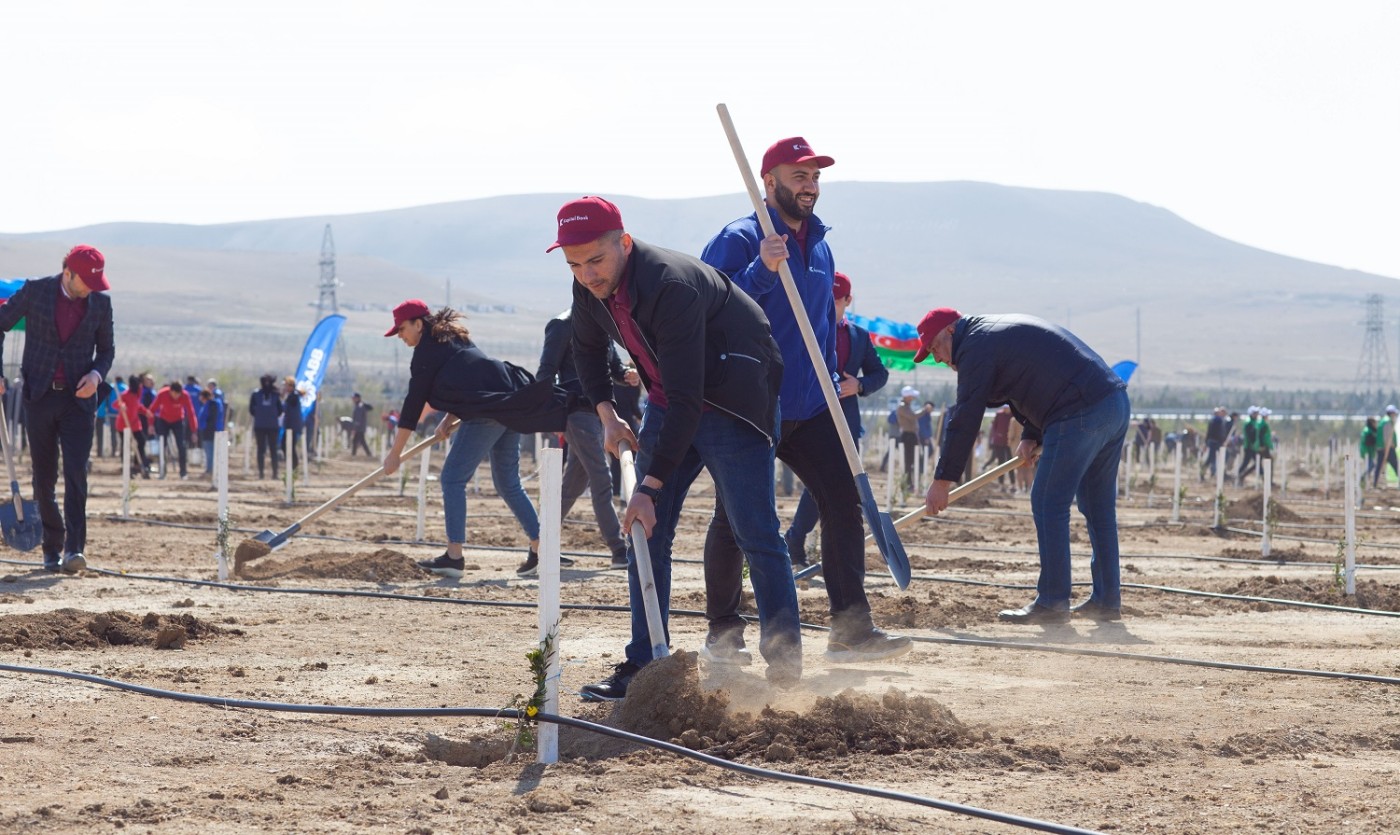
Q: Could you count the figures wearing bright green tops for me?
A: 4